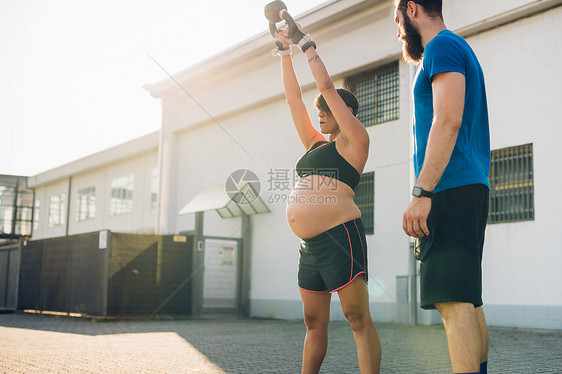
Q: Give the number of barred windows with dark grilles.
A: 3